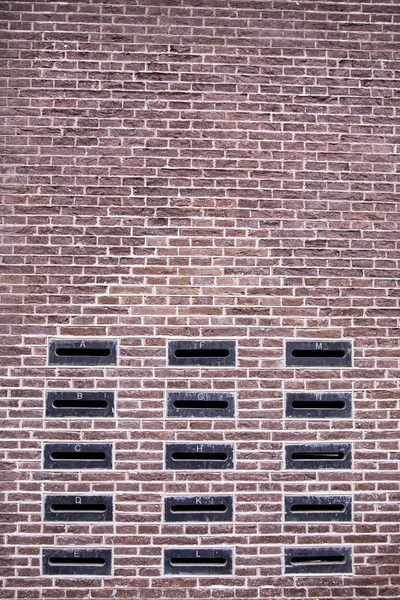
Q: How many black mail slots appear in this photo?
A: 15